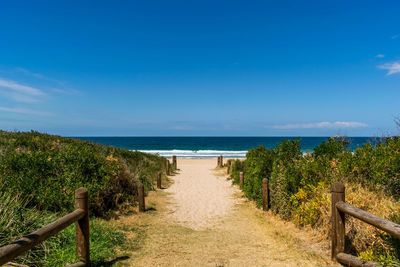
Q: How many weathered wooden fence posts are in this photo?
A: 11